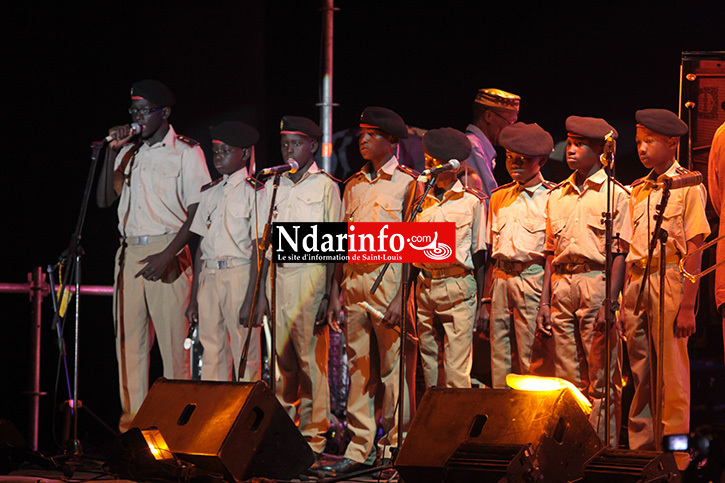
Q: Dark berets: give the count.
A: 8